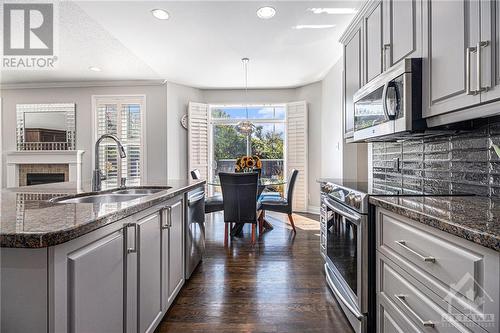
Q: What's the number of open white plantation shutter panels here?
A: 2